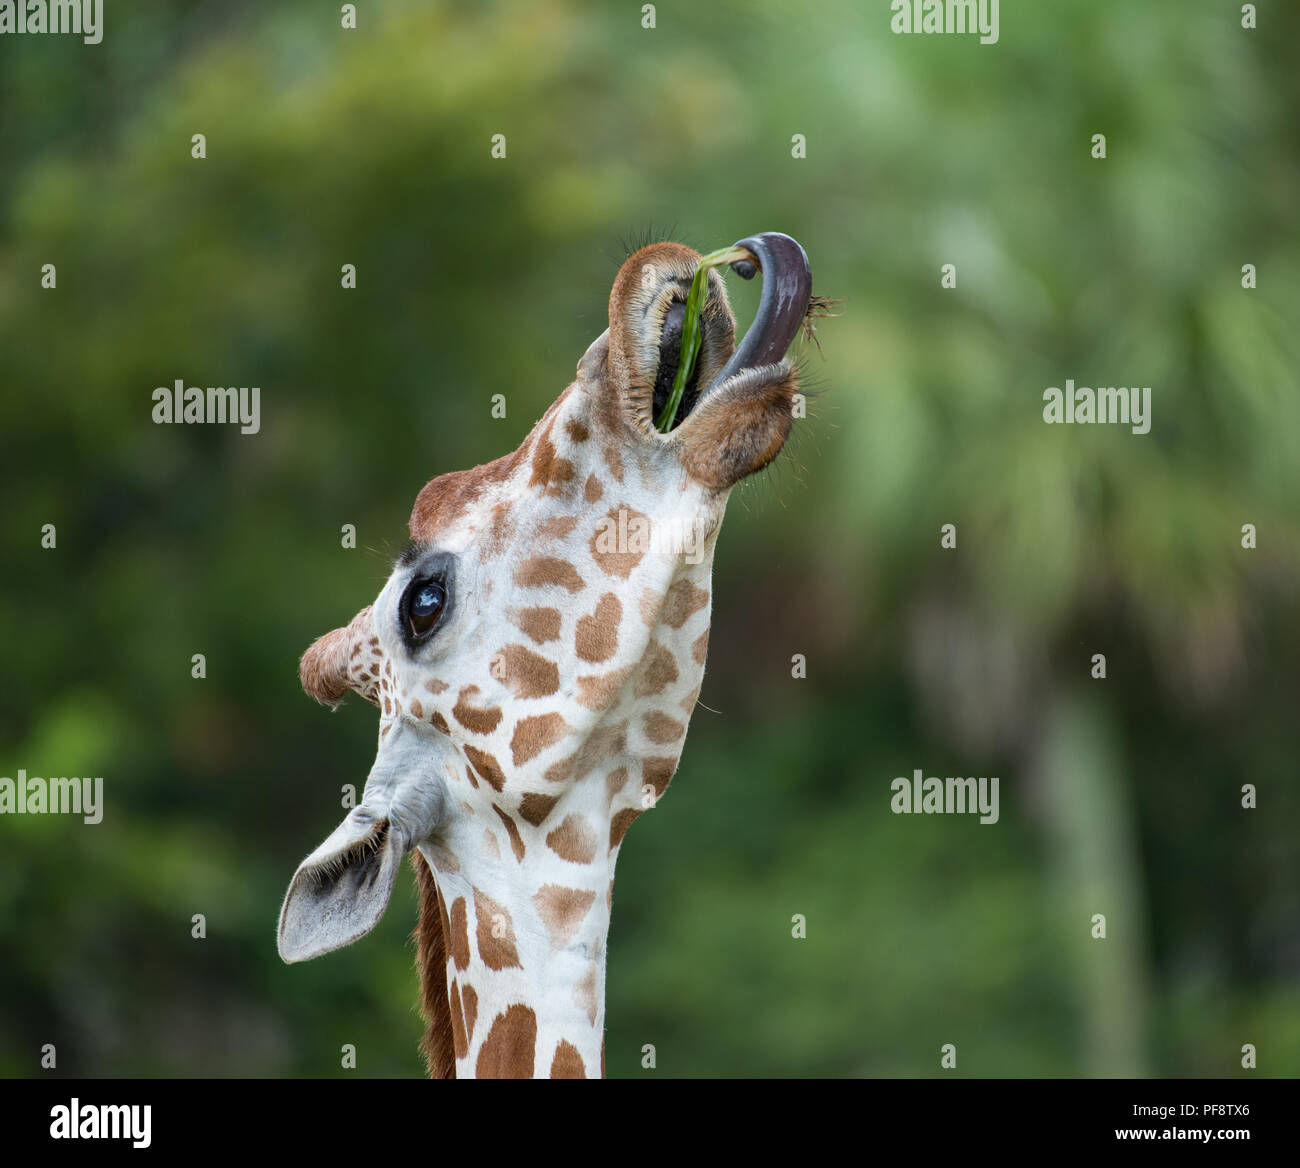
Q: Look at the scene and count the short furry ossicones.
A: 1